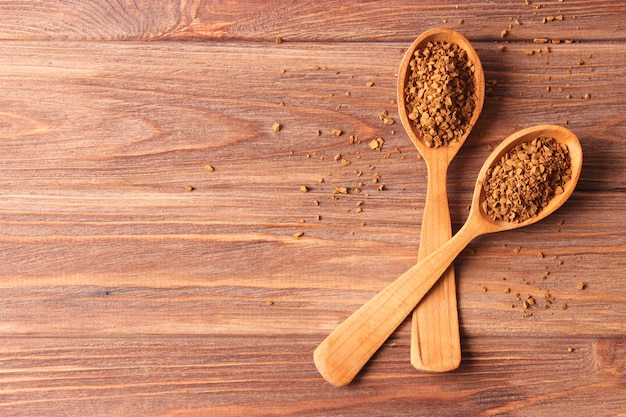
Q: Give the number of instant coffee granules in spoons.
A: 2